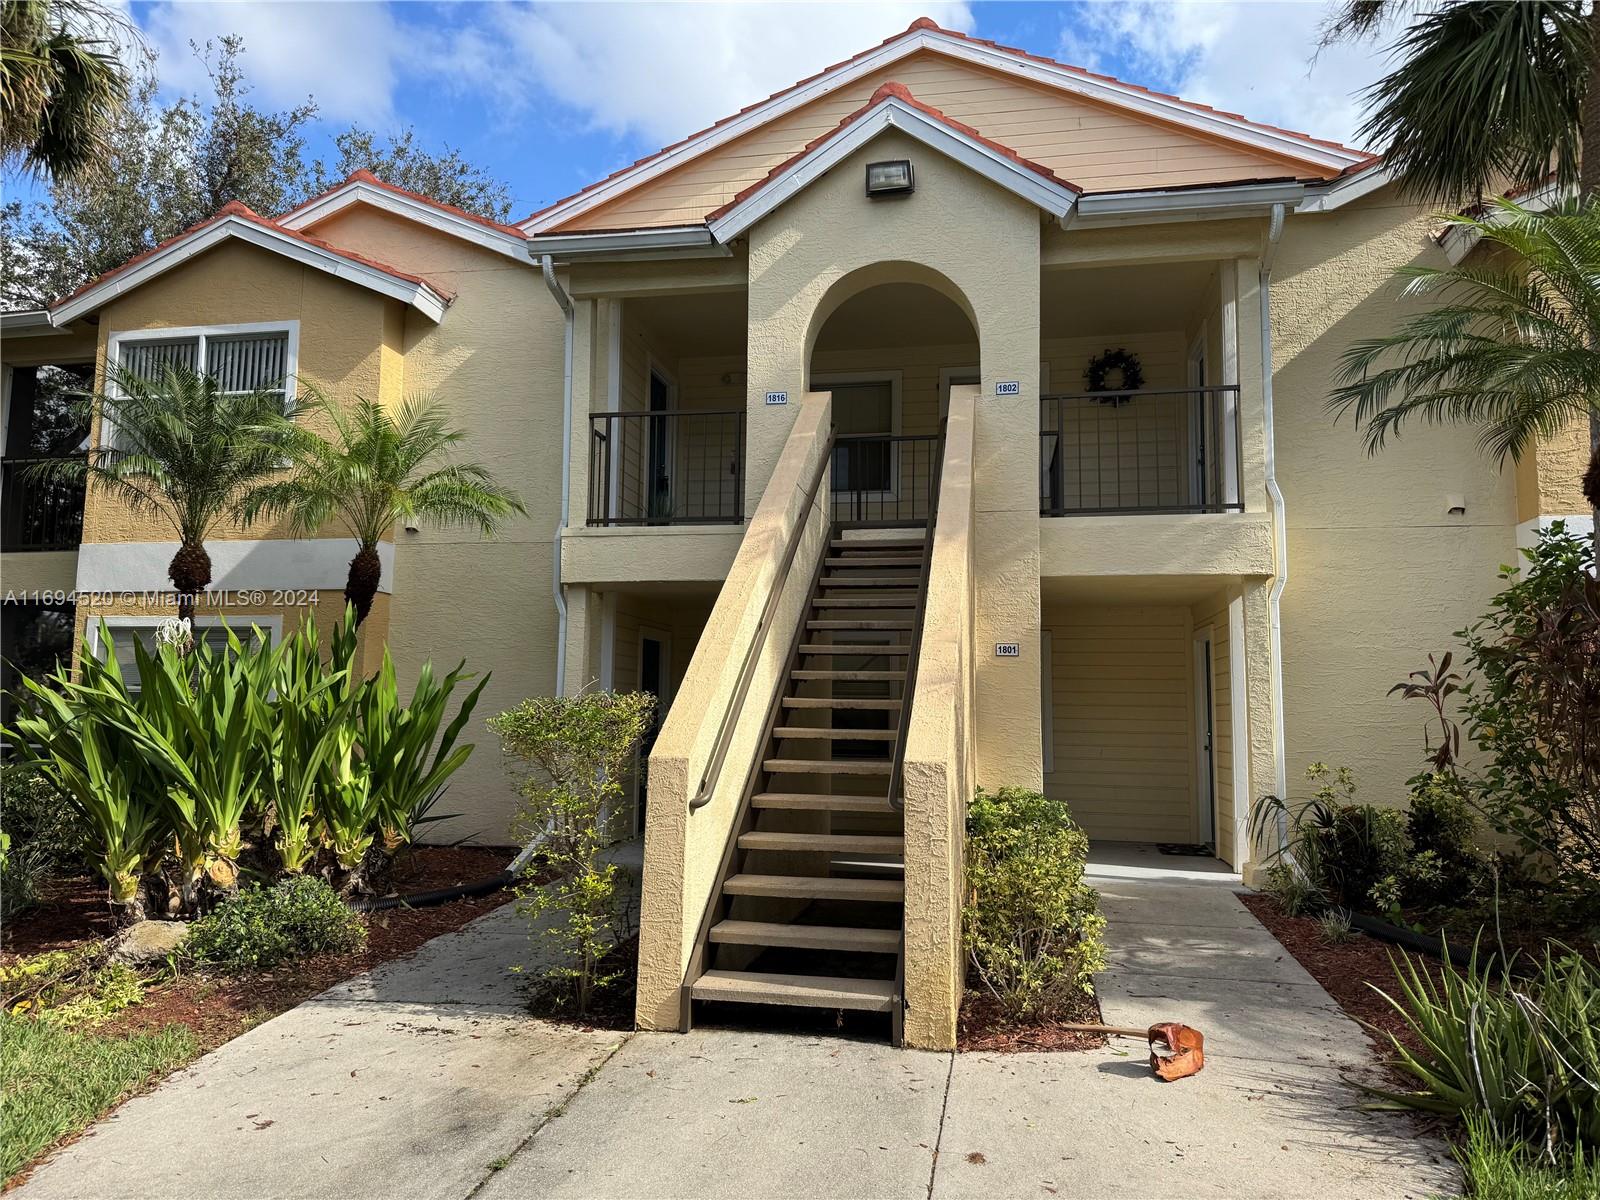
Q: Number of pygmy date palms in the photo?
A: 3